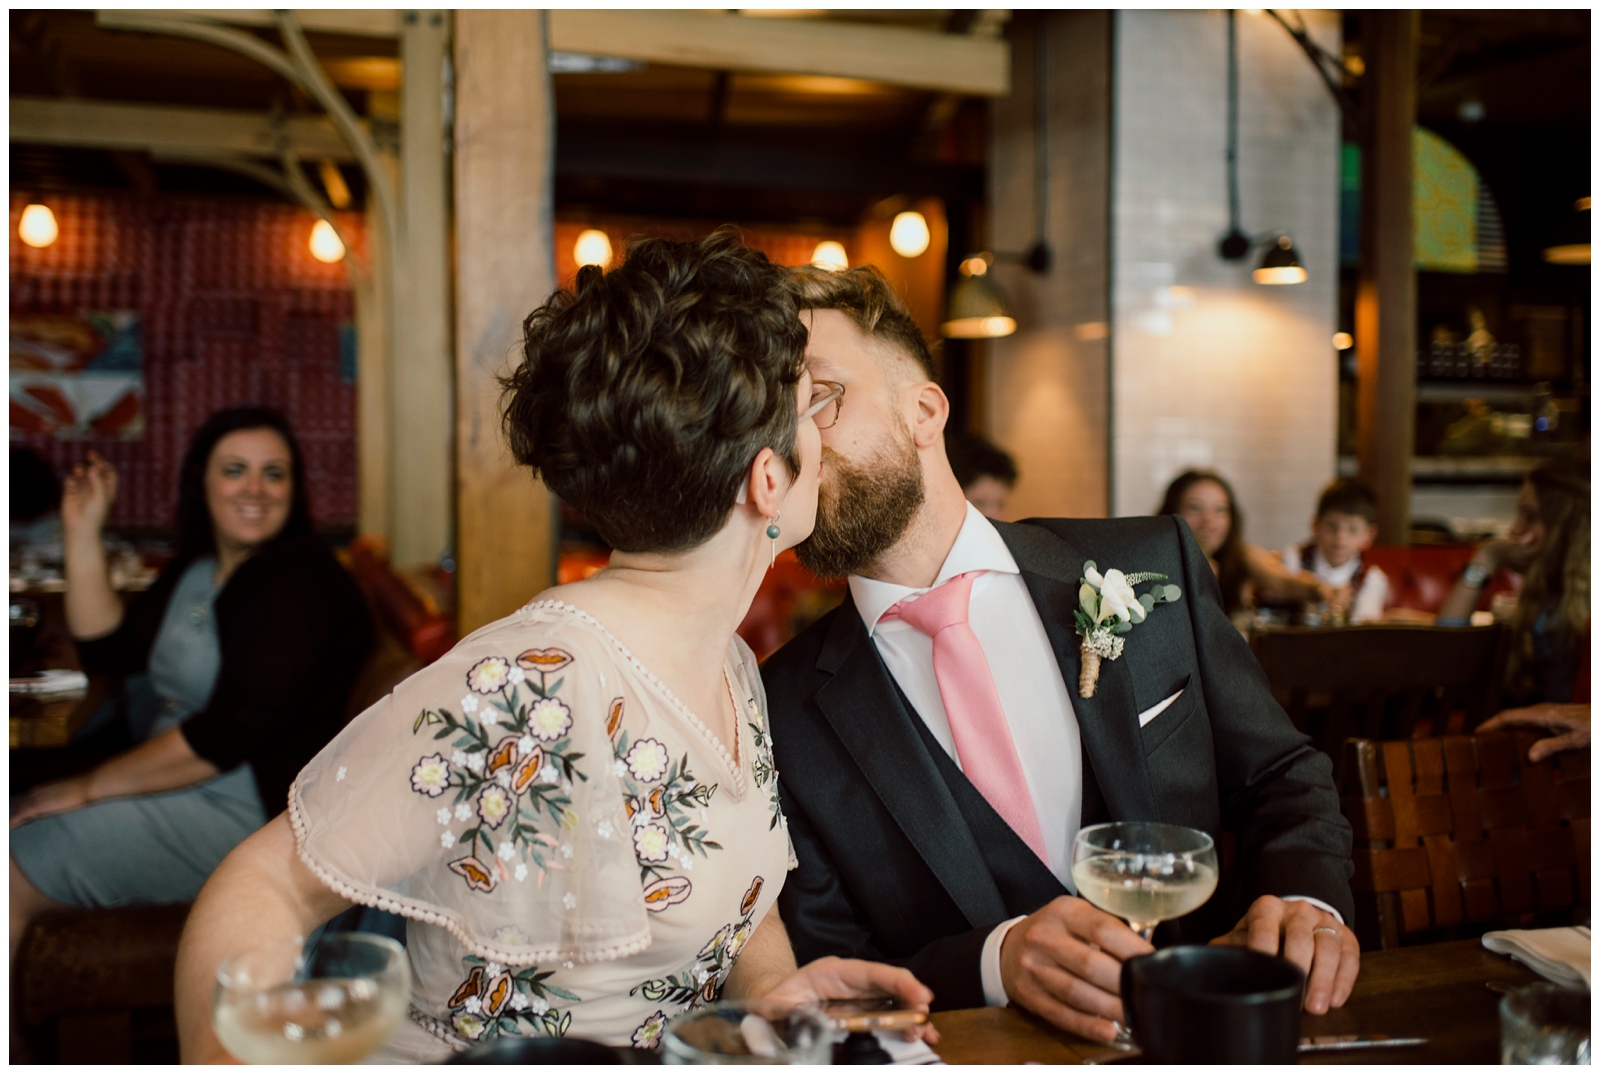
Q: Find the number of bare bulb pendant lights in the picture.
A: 5